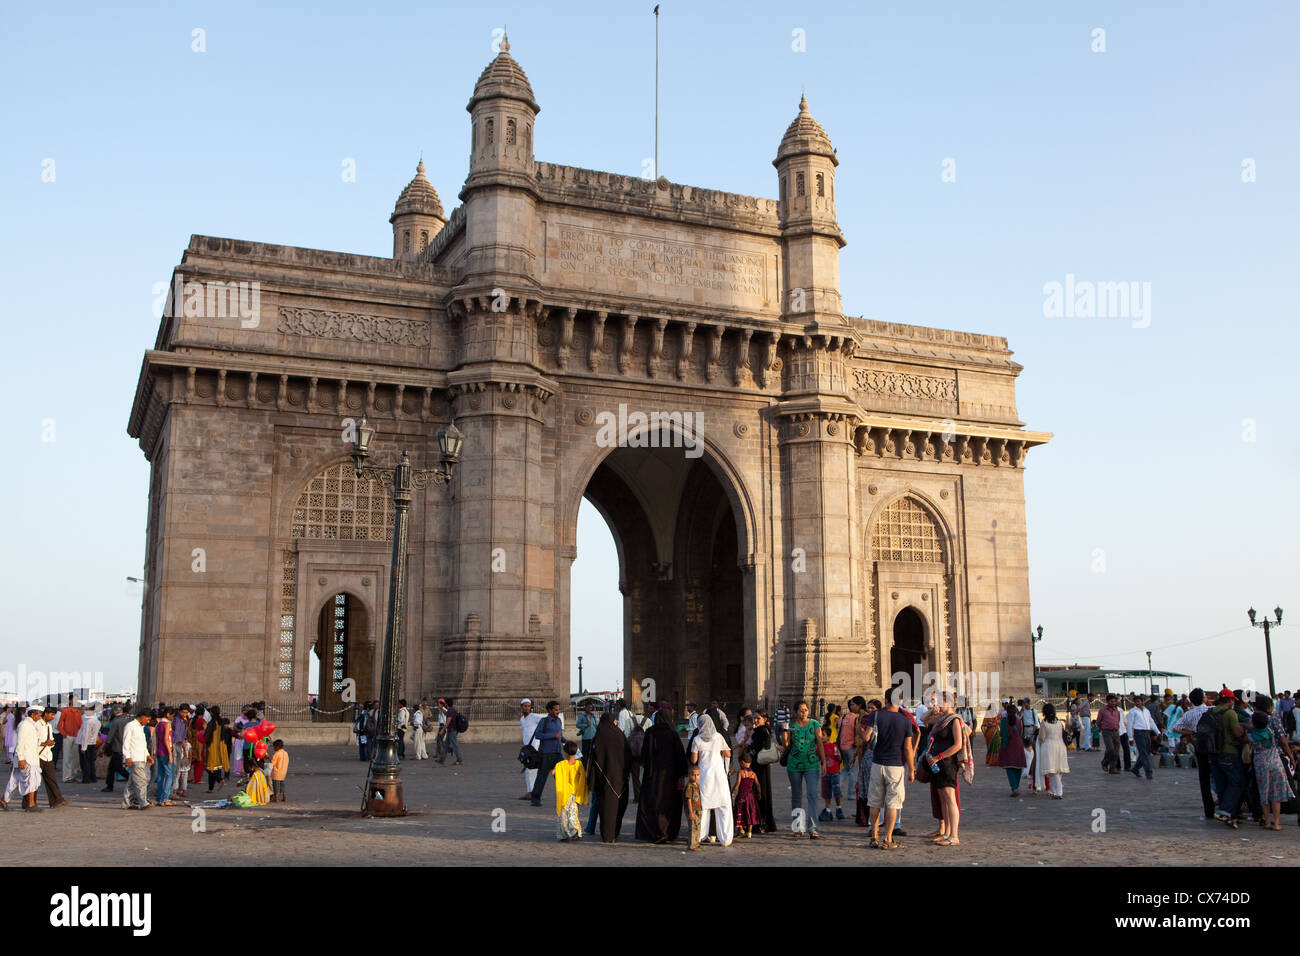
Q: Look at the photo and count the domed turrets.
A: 3